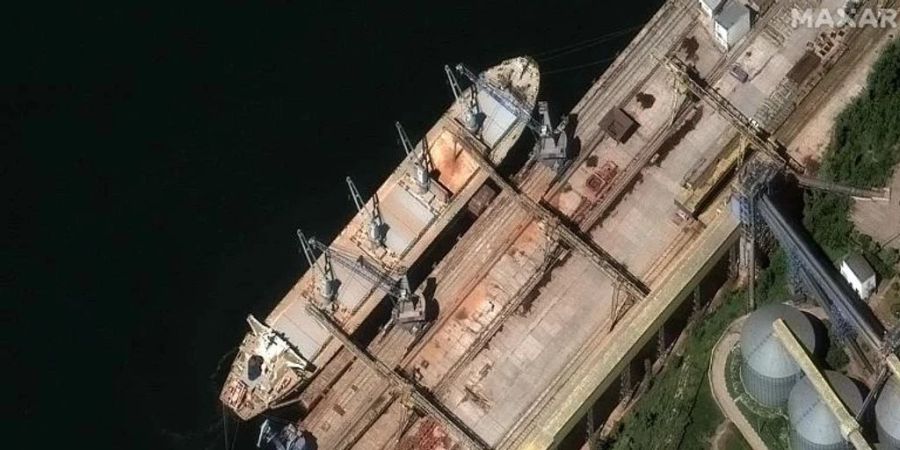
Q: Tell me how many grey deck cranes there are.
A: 4